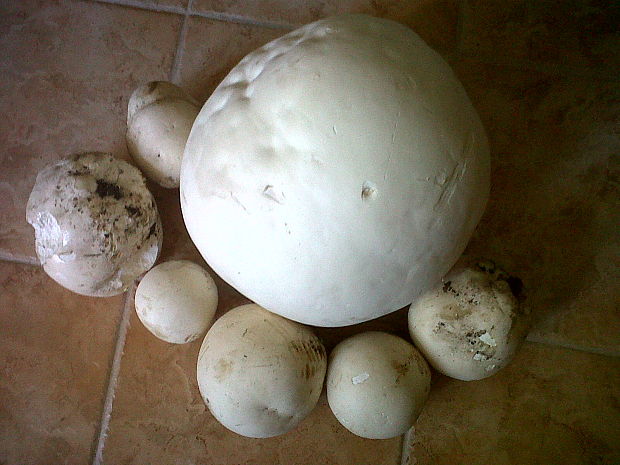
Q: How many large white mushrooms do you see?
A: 1